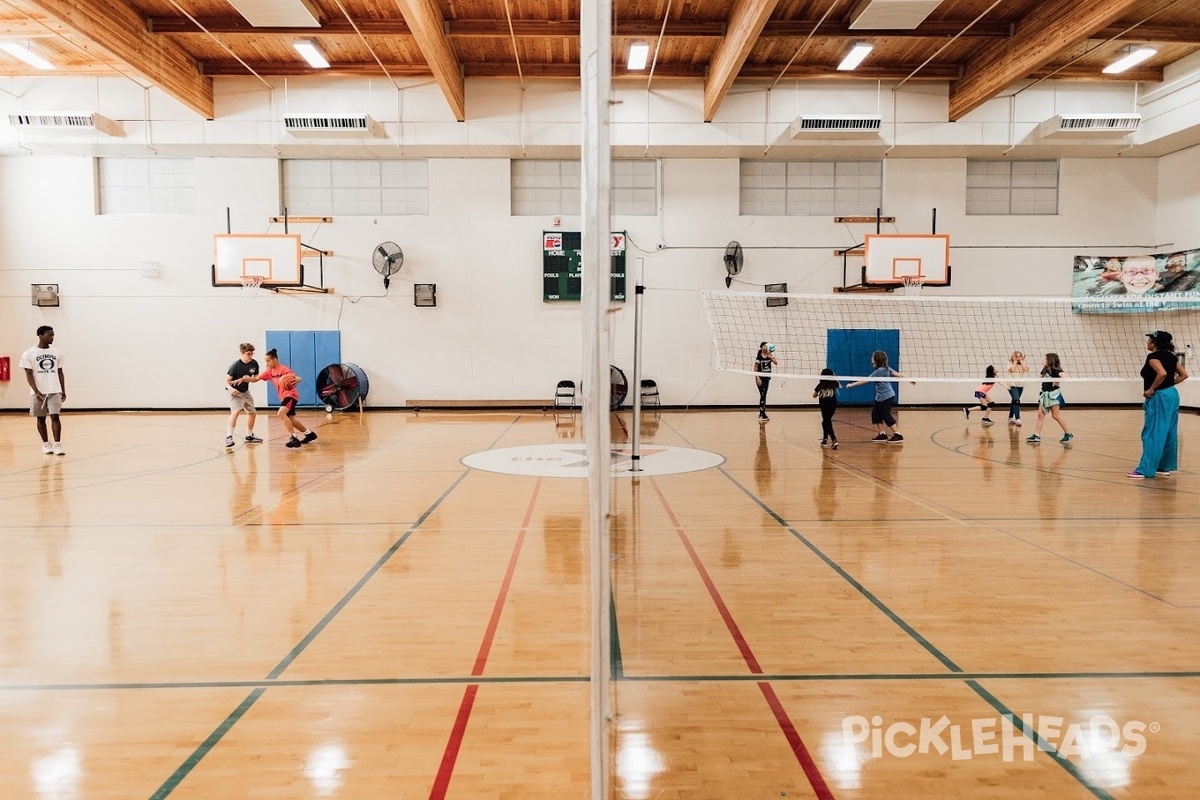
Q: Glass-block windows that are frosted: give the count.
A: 5